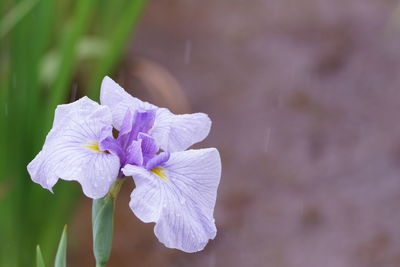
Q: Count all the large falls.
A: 3